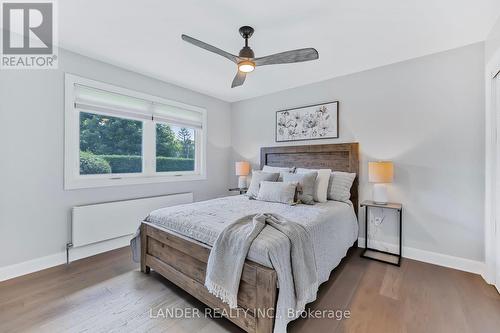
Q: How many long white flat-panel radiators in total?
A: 1